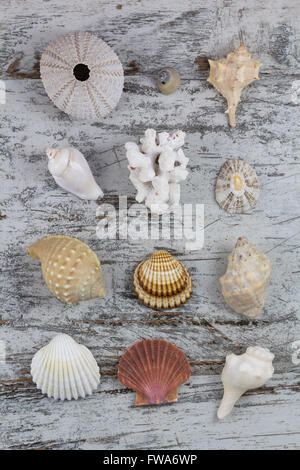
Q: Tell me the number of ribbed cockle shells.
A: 2